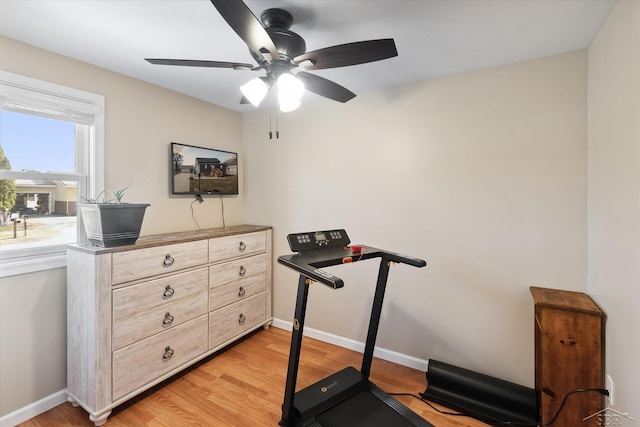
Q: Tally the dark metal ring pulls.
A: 8